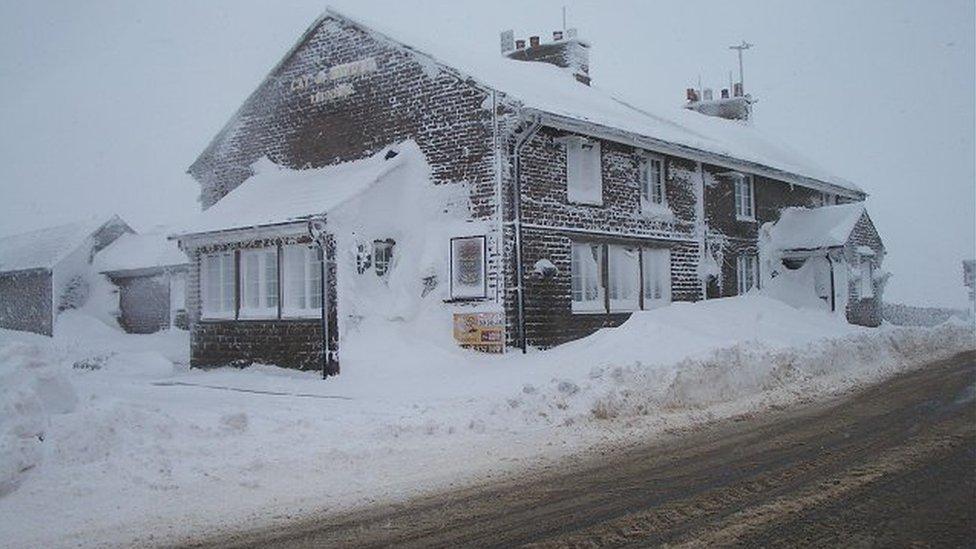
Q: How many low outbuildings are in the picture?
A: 2